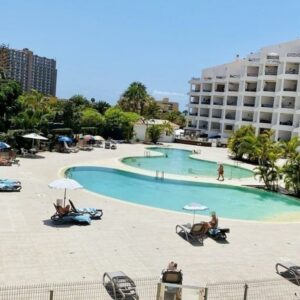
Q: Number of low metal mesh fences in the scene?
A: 1